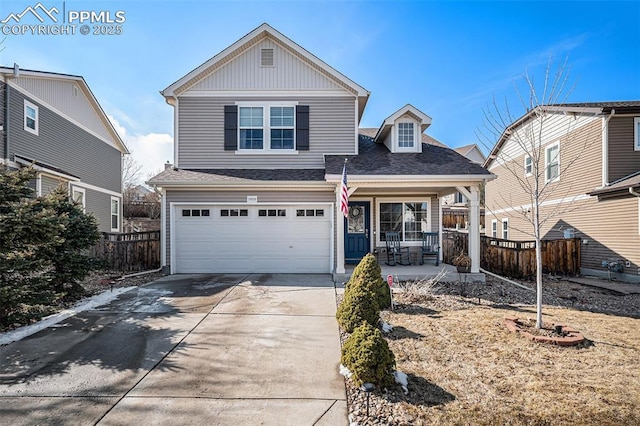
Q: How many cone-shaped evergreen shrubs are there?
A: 3